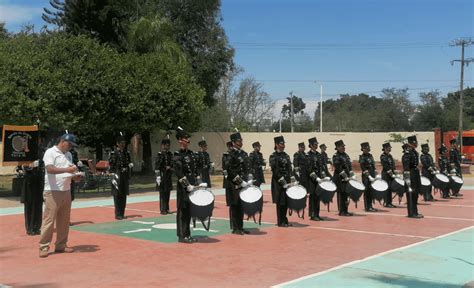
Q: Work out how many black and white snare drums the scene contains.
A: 10